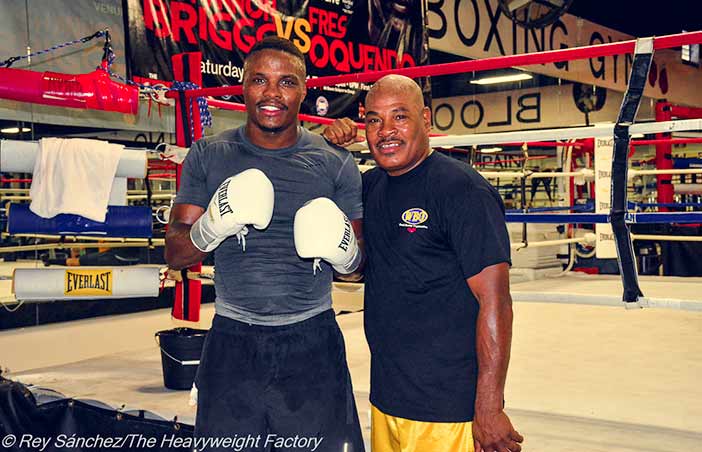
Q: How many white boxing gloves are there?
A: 2